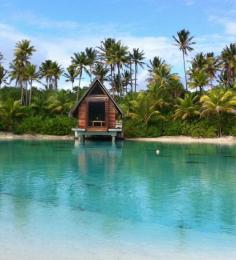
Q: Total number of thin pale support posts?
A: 2